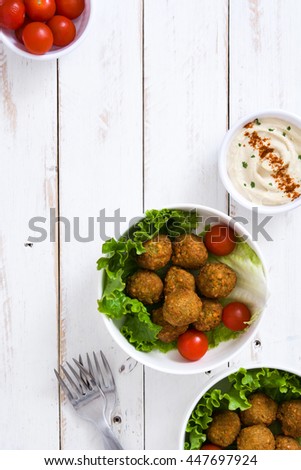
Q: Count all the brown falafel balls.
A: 13